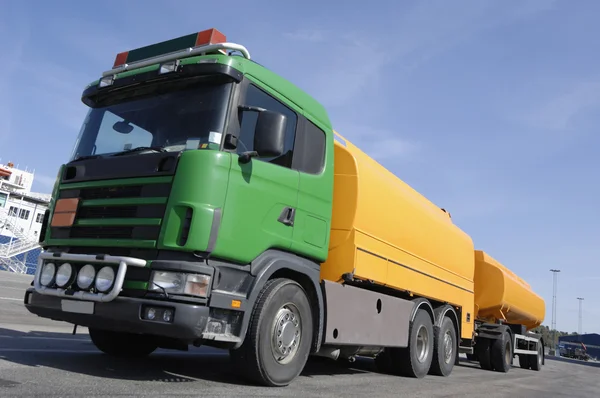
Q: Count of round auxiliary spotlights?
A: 4